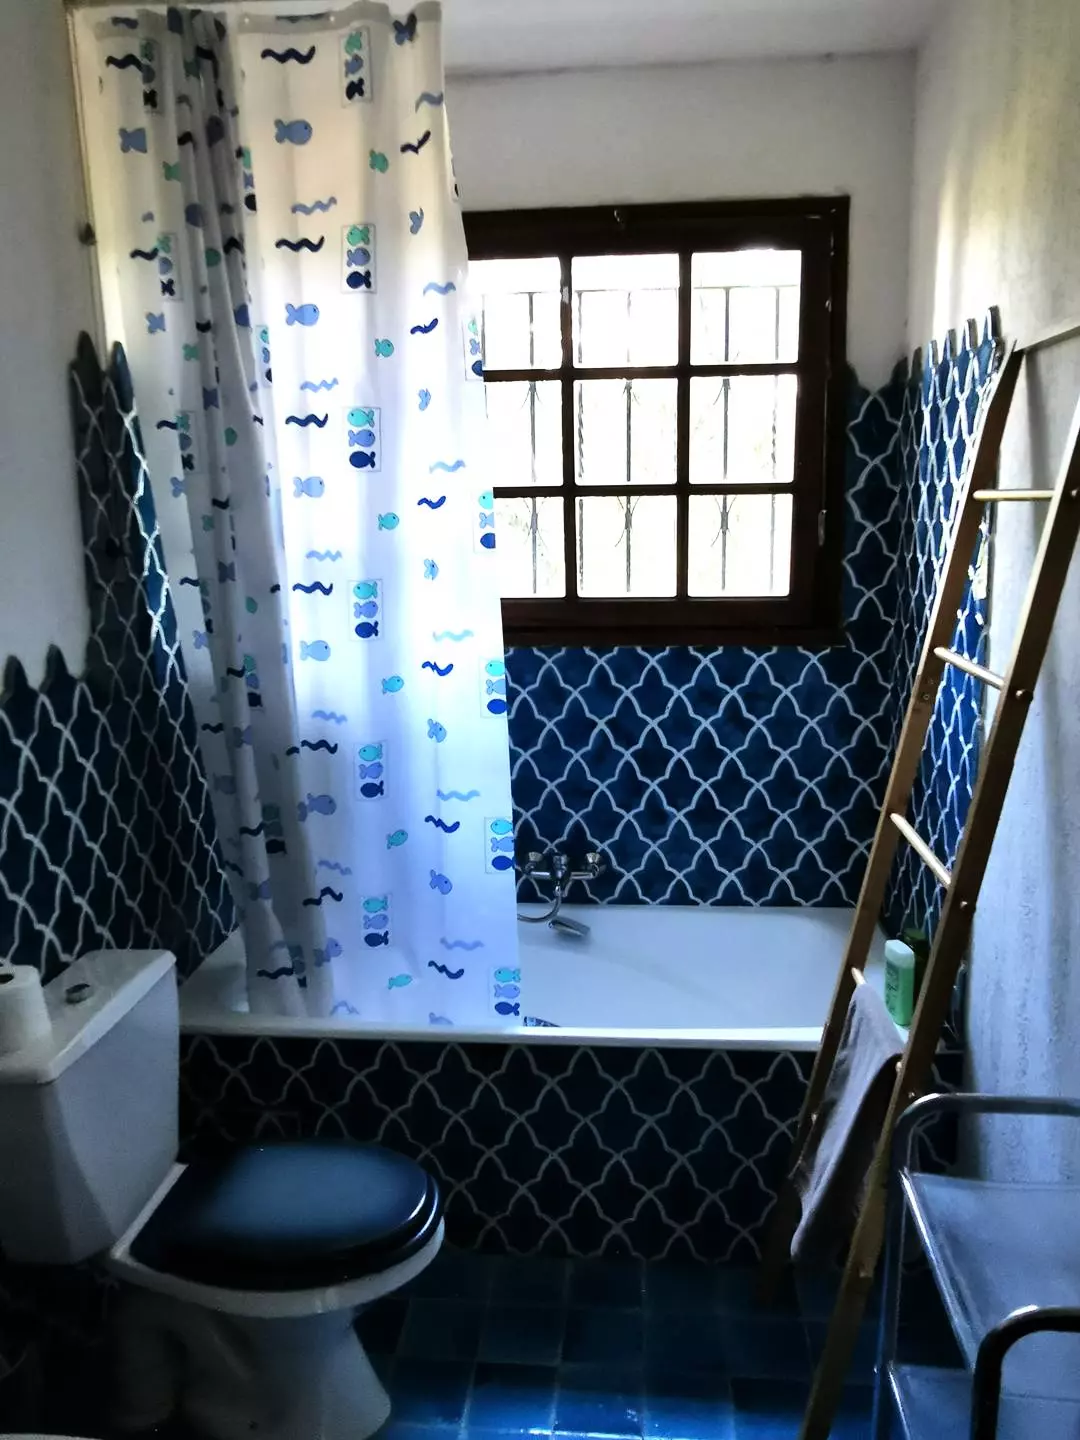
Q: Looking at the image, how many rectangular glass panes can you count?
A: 9